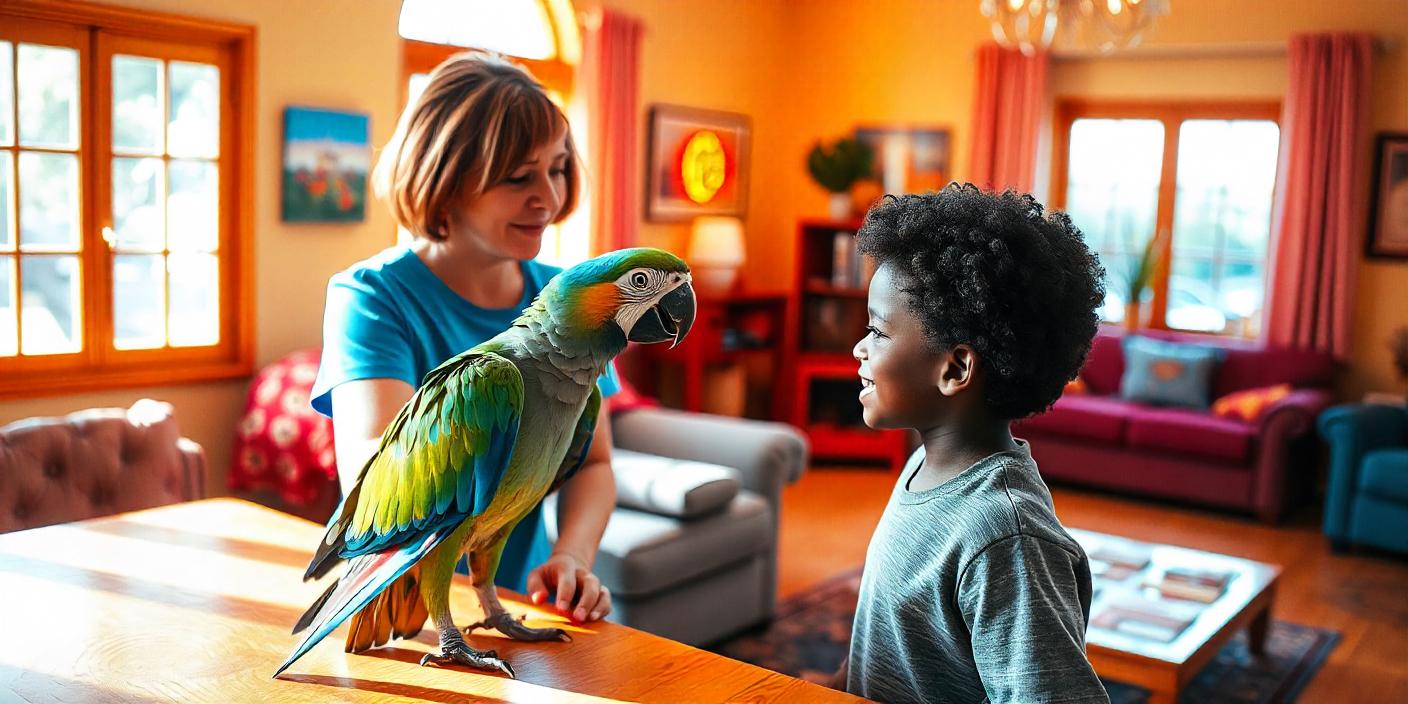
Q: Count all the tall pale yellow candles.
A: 0